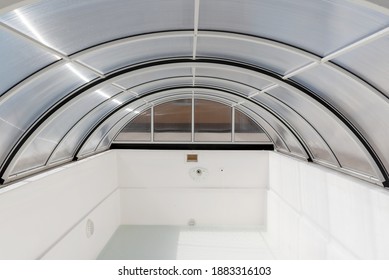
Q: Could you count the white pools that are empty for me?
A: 1